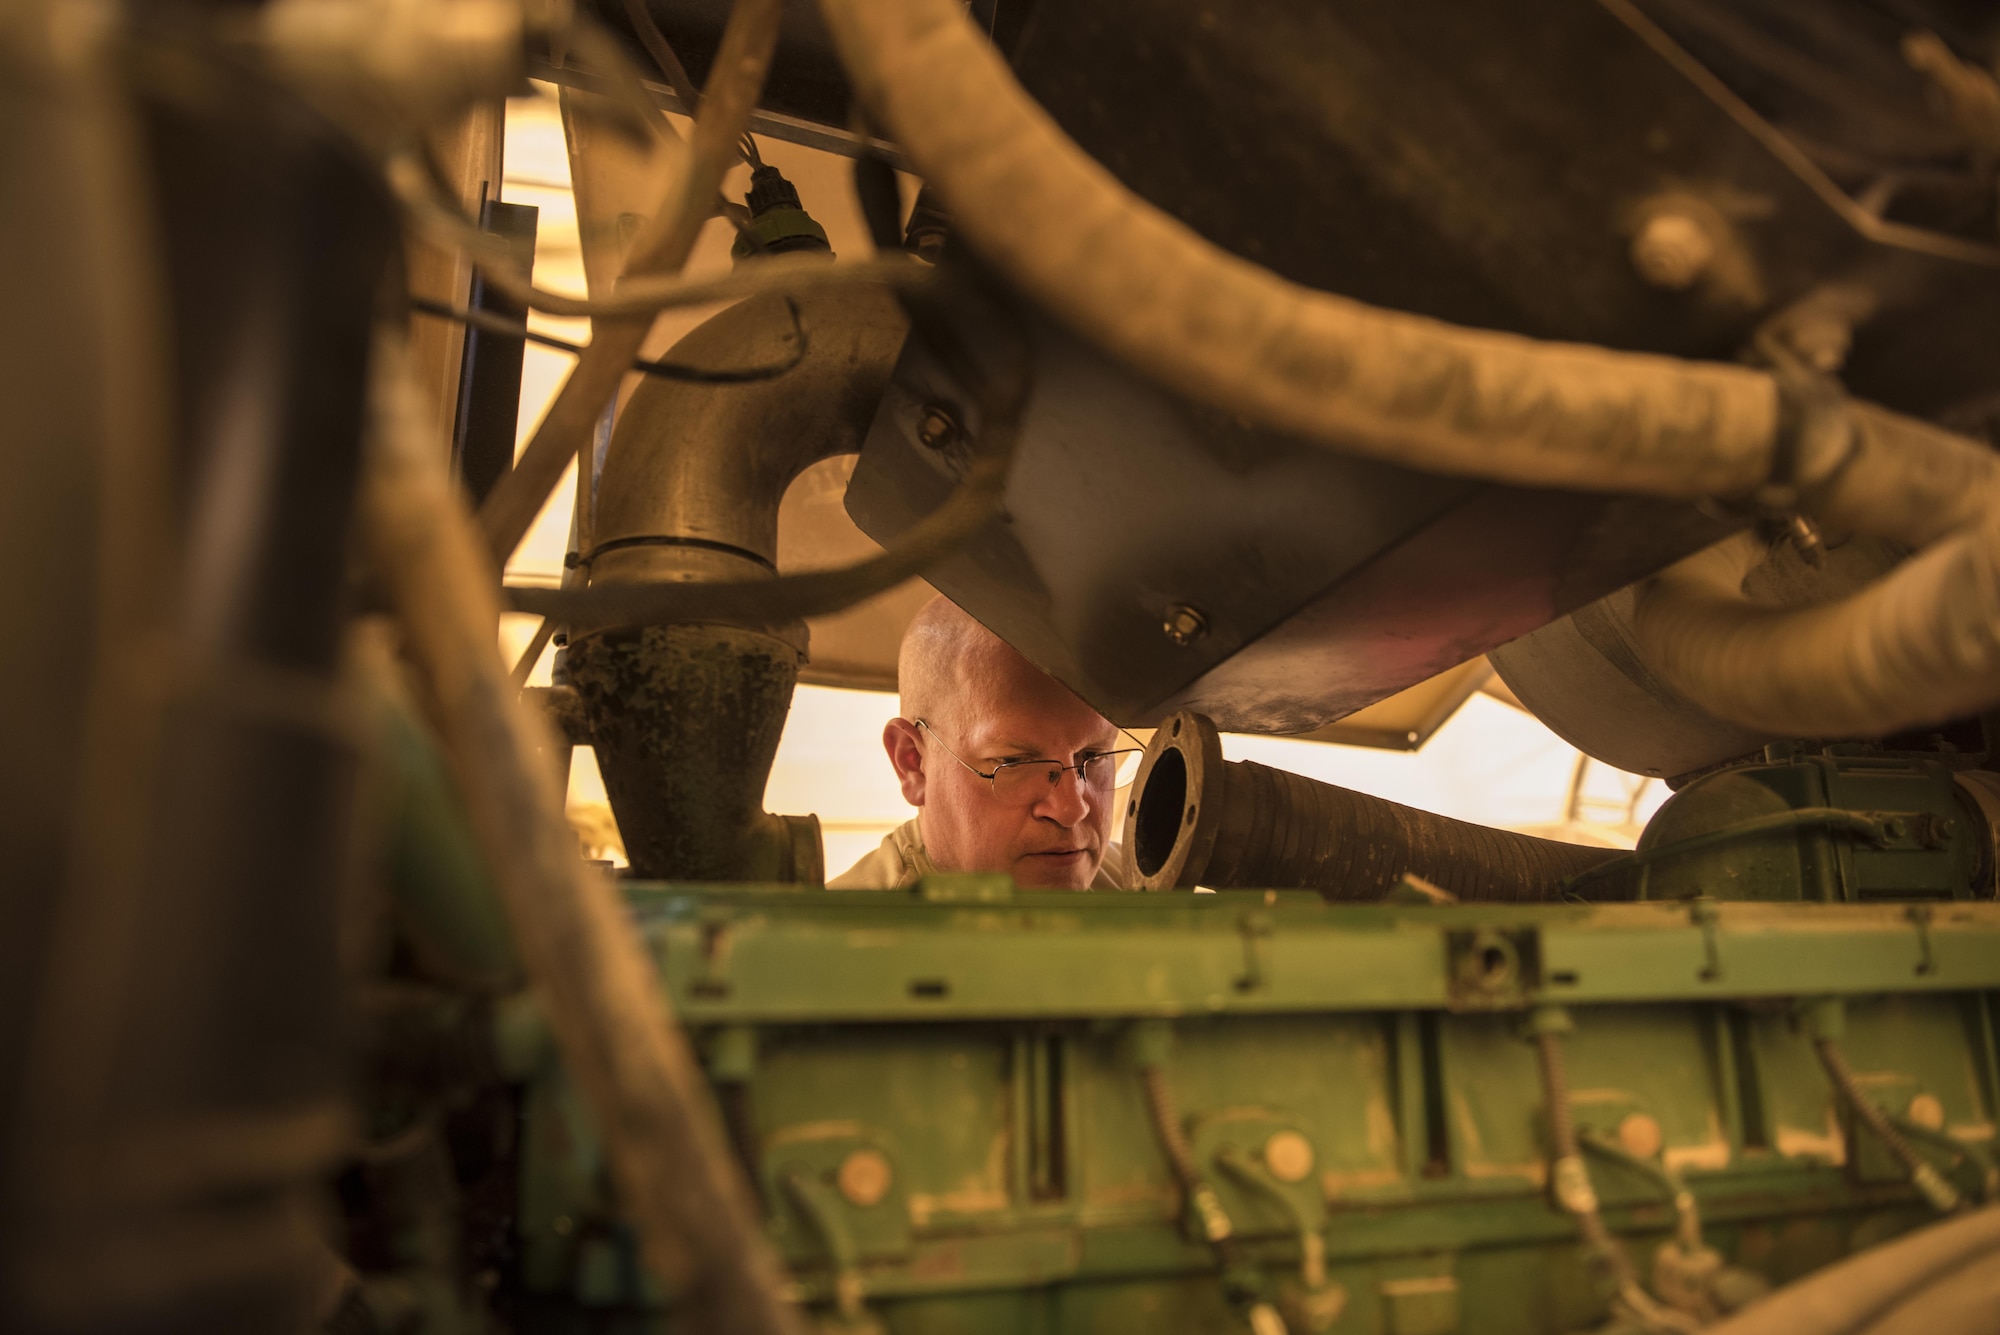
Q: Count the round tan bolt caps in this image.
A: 4